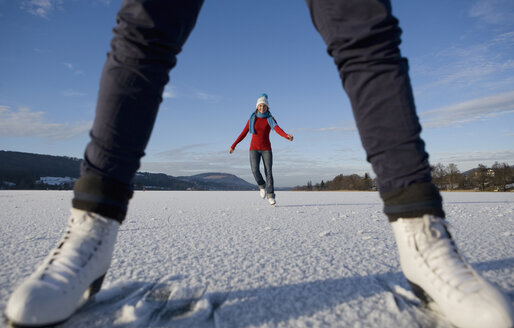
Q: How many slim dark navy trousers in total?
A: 1